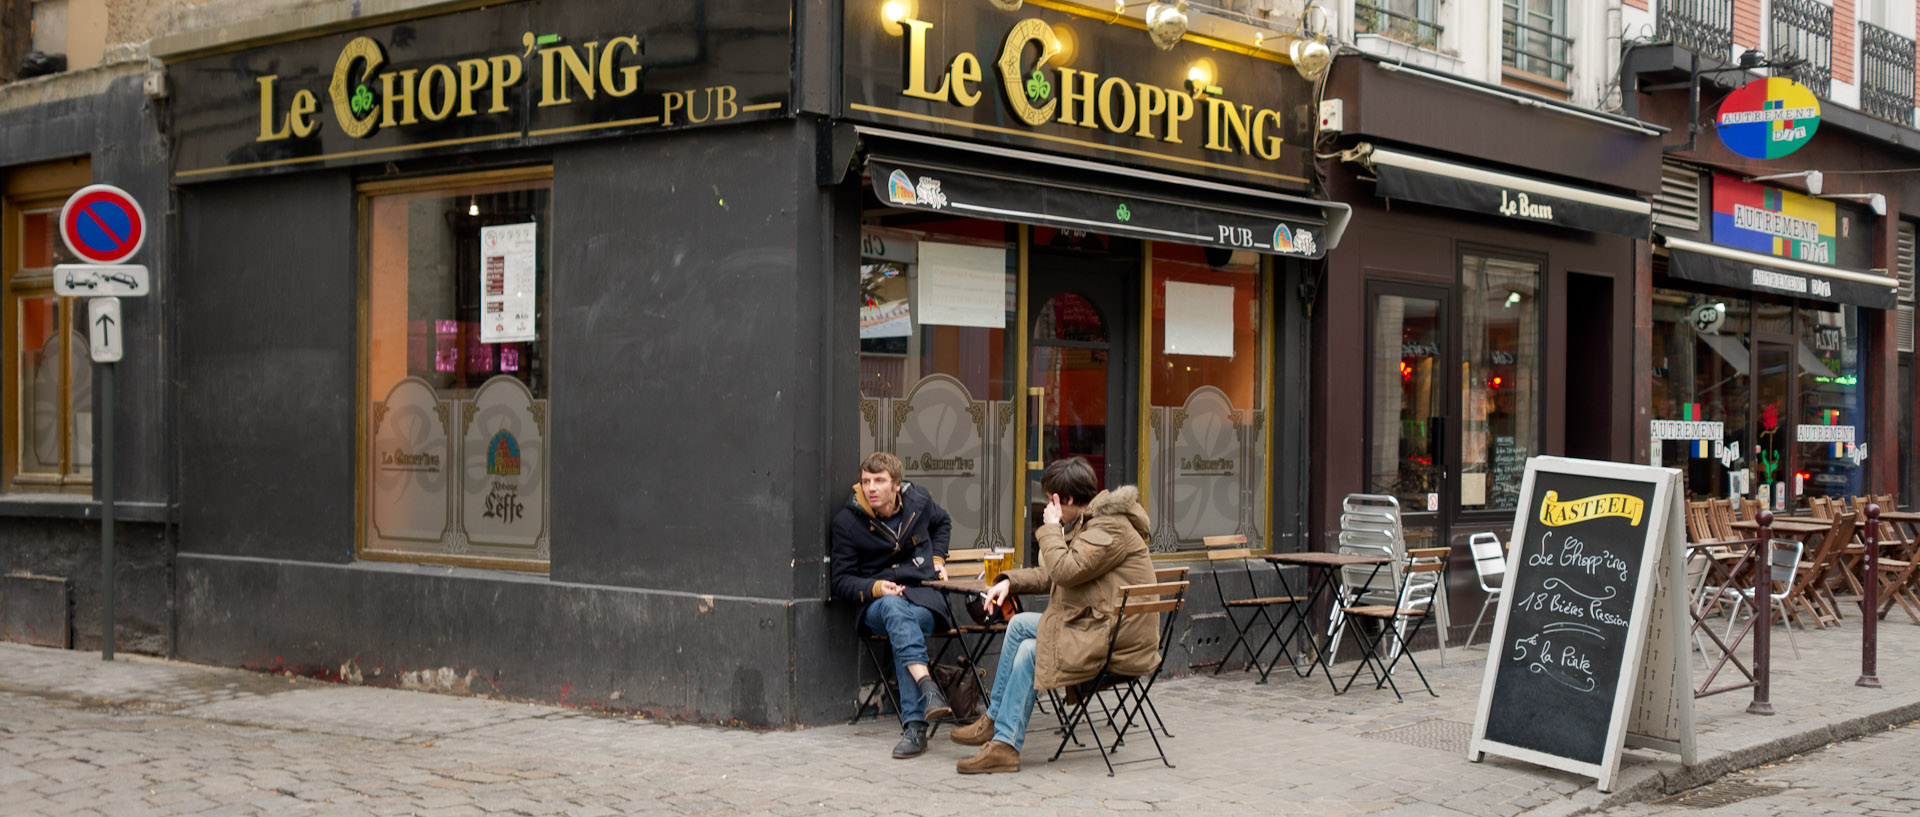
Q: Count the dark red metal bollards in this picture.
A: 2